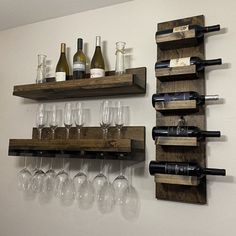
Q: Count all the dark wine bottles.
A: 5